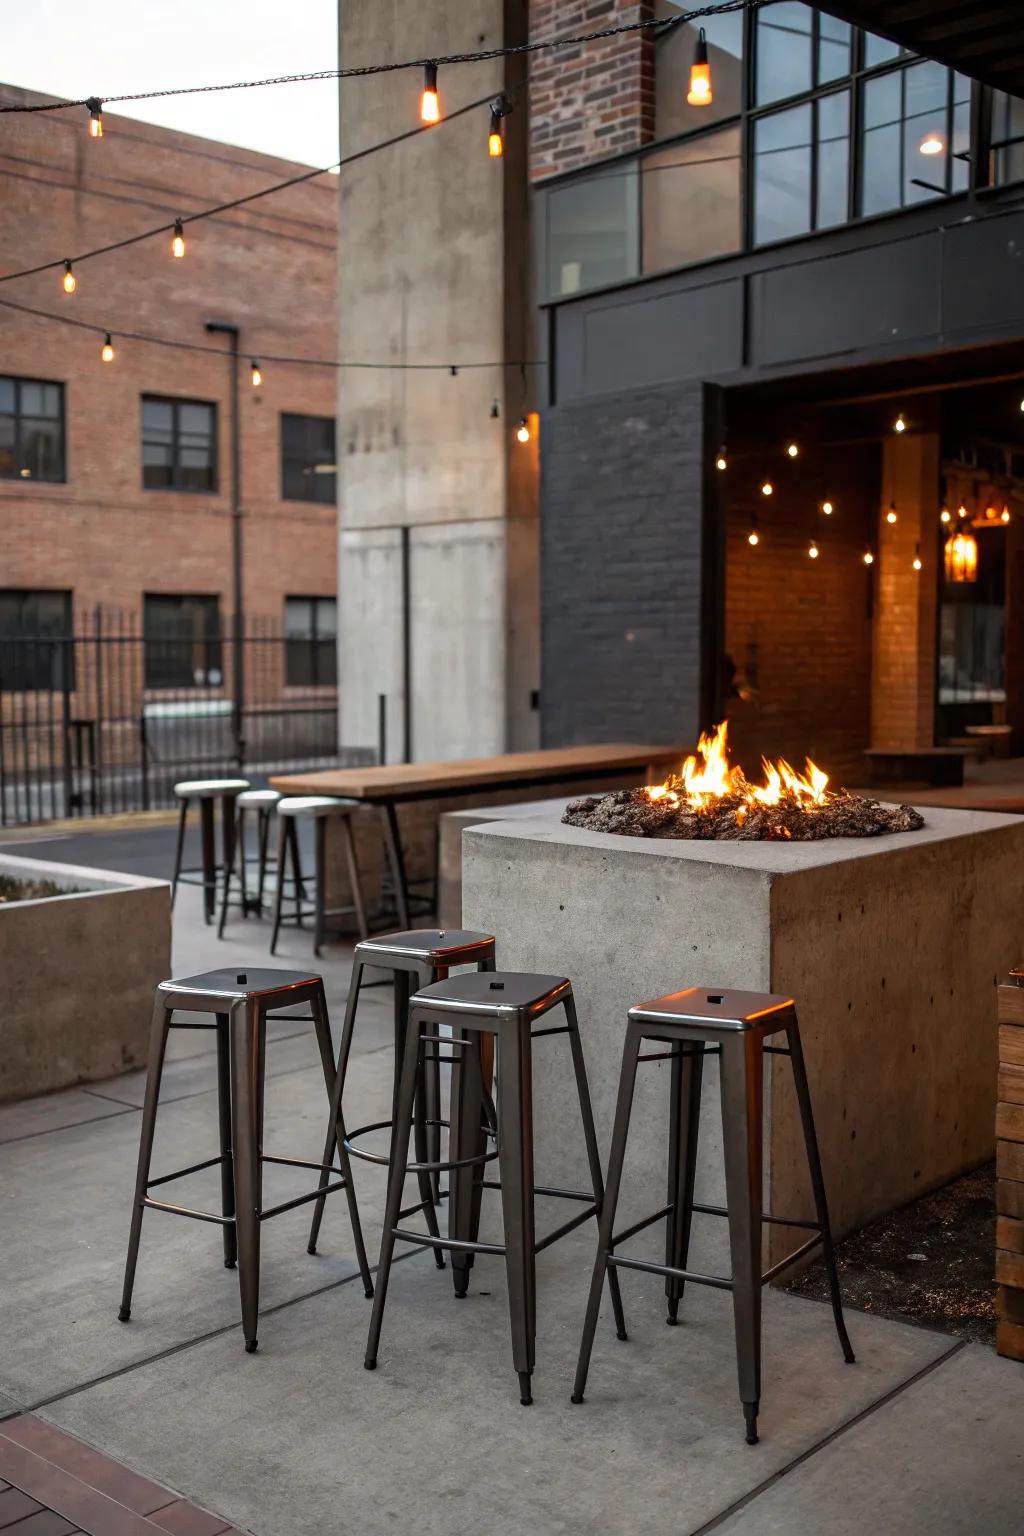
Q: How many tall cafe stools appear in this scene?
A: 7